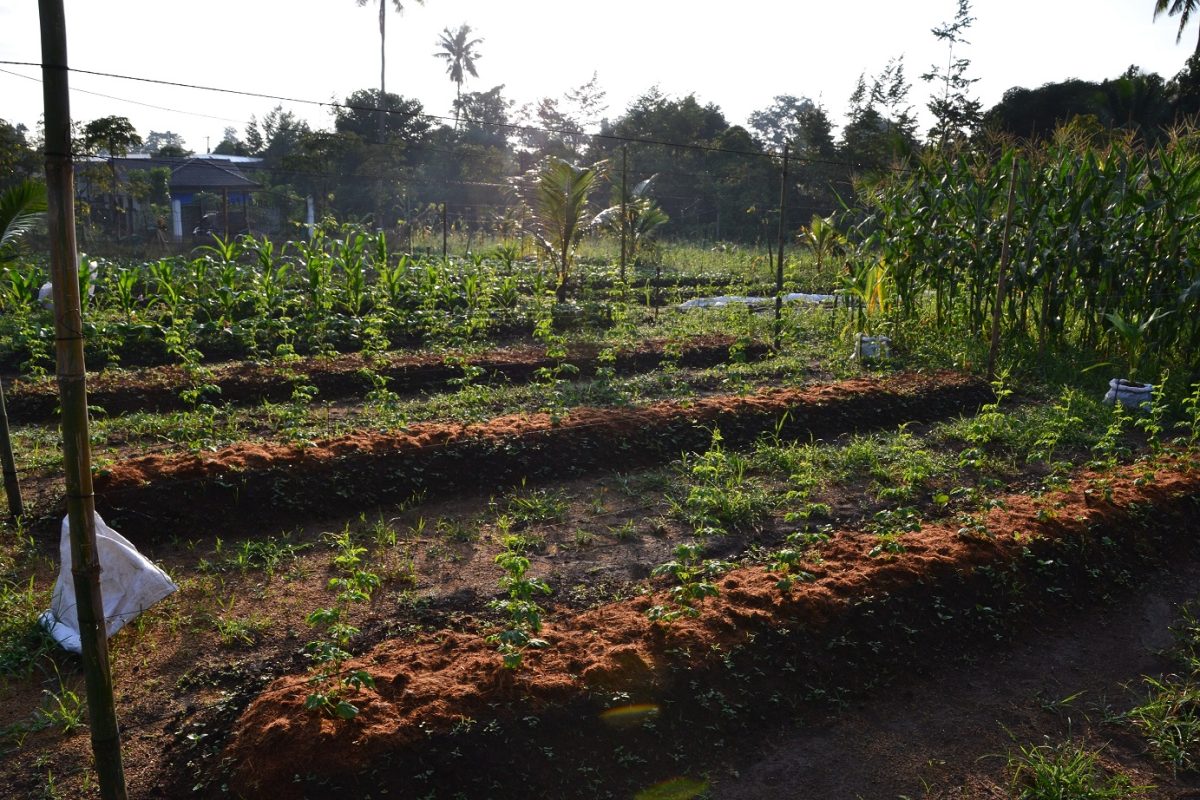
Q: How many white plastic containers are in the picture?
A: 2